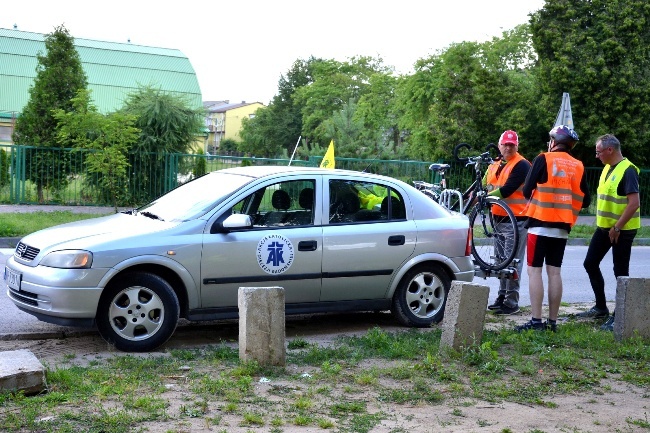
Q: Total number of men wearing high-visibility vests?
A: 3